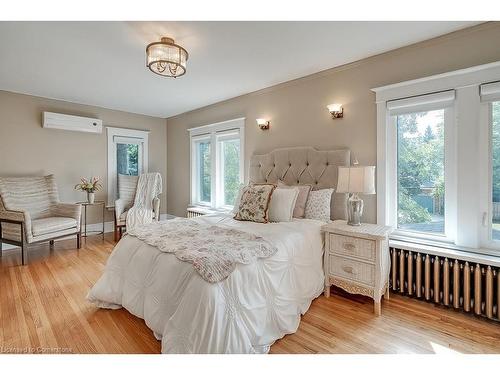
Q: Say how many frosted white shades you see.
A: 2